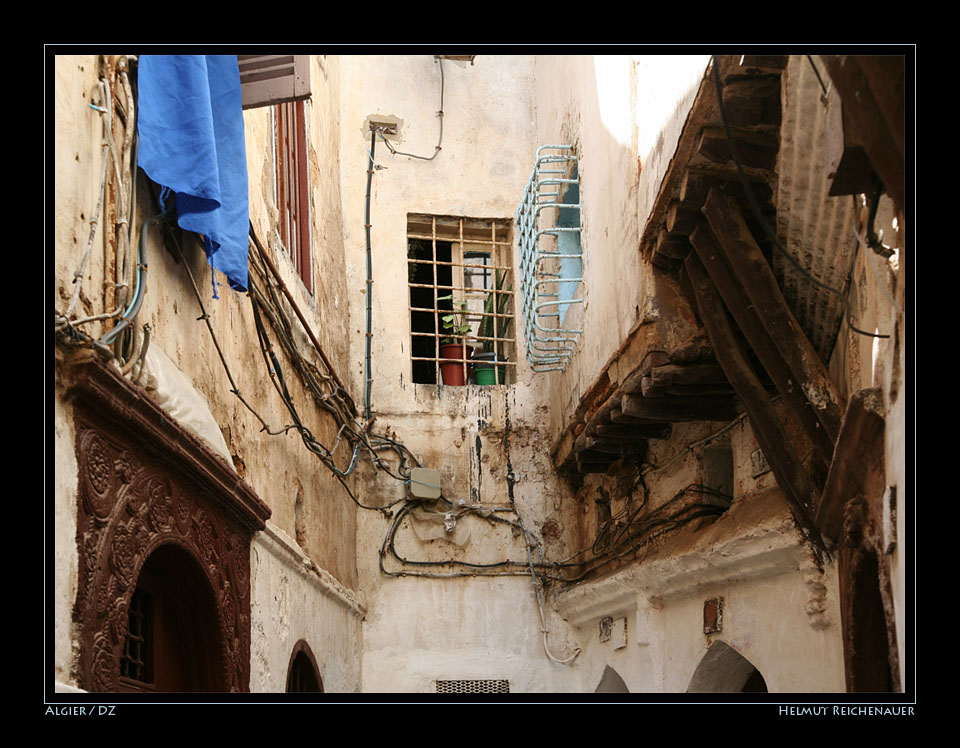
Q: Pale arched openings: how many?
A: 2